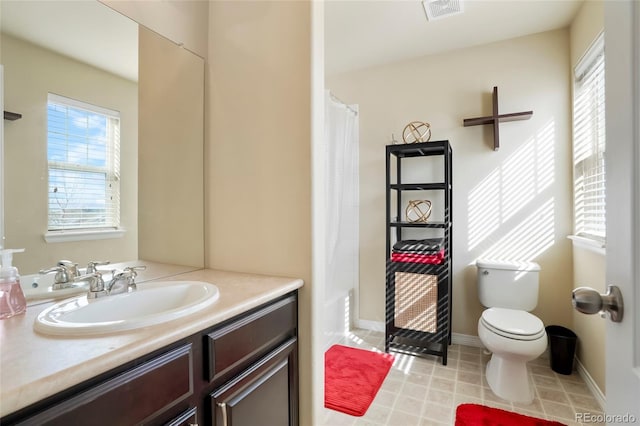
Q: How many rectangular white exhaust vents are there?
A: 1